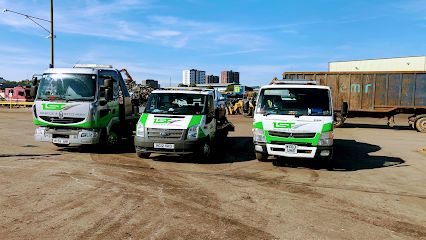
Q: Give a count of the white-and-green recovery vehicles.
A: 3